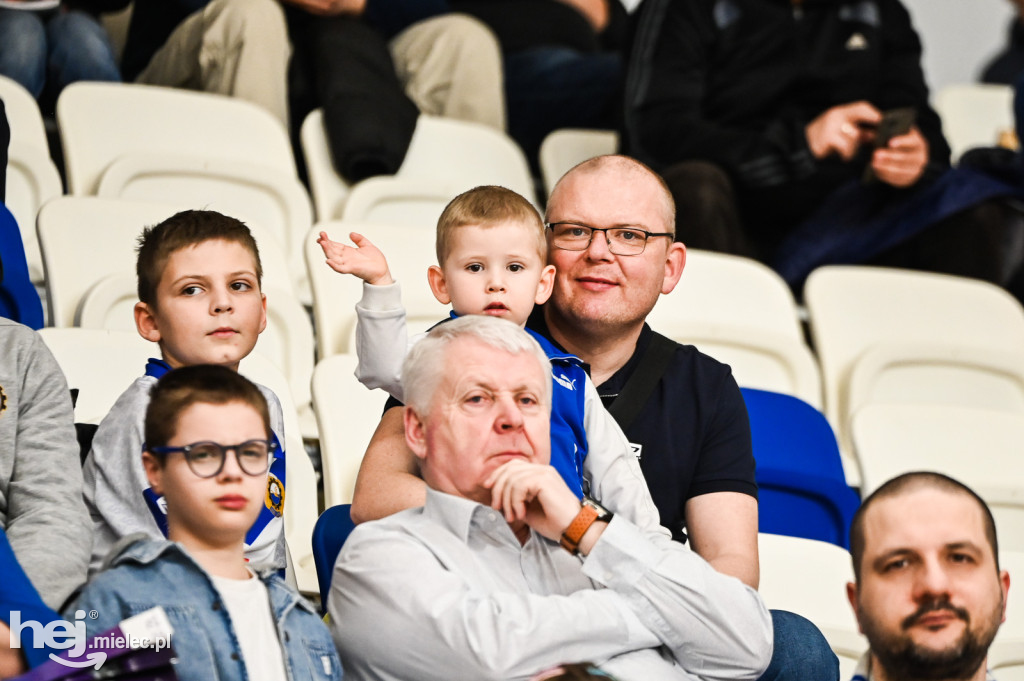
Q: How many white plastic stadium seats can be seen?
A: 14